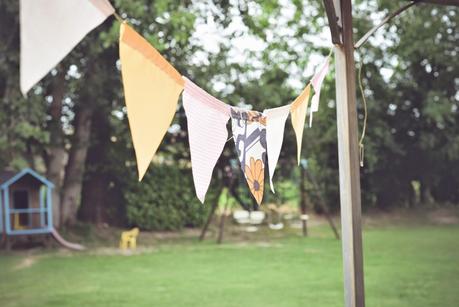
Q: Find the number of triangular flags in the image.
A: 7